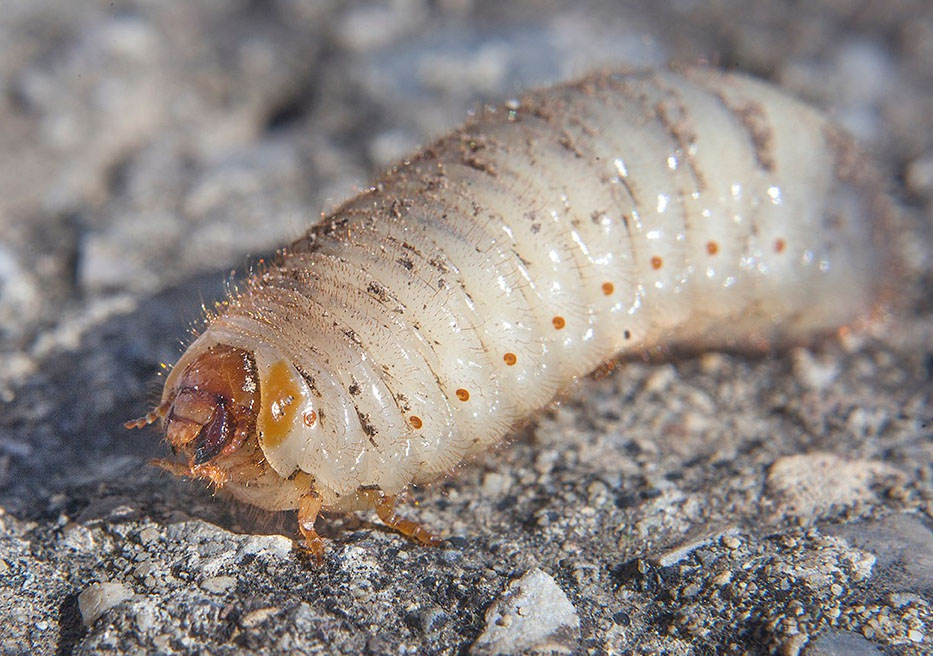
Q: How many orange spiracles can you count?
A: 9